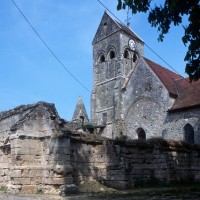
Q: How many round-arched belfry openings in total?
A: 4